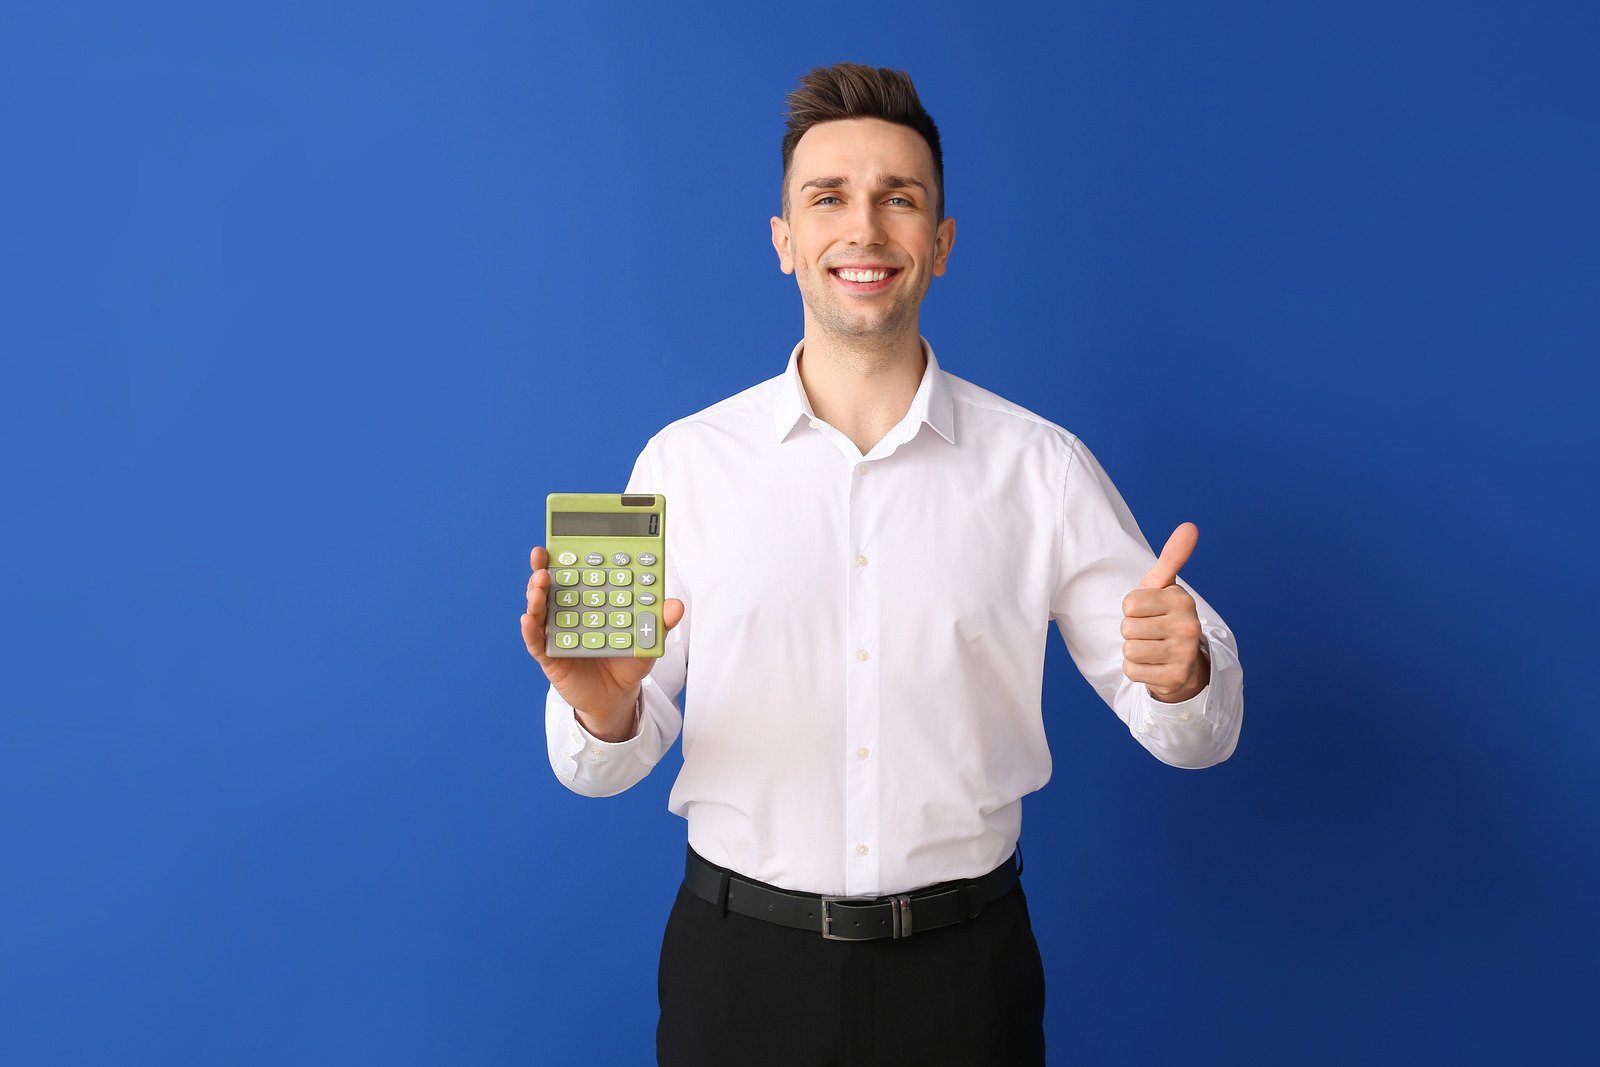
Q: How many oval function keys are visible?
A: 6